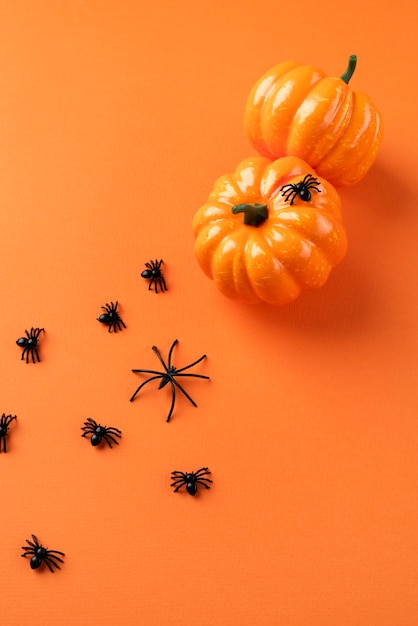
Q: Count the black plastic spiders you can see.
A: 9